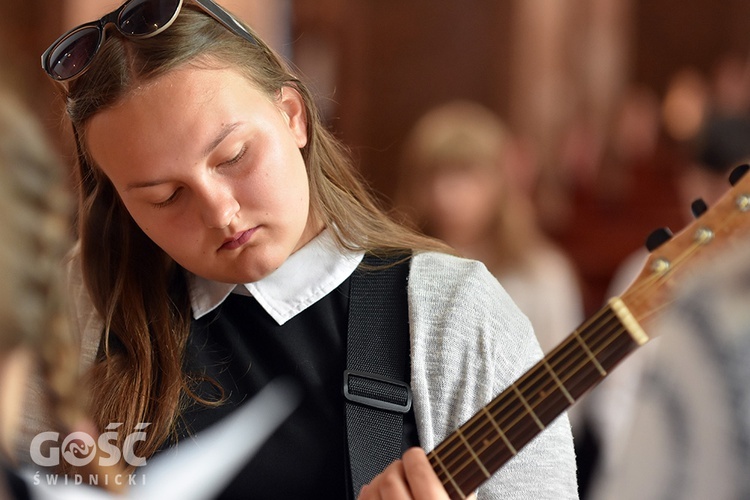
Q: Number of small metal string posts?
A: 3